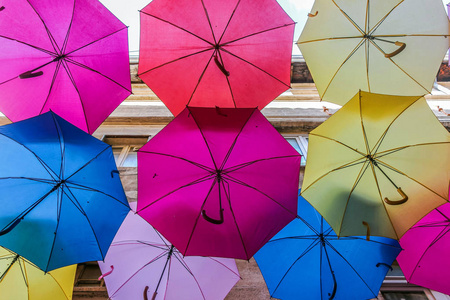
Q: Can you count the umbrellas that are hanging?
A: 10